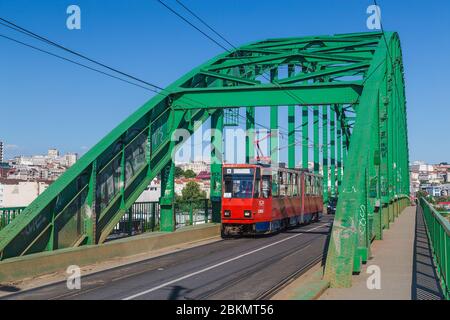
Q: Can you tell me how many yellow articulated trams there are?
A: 0